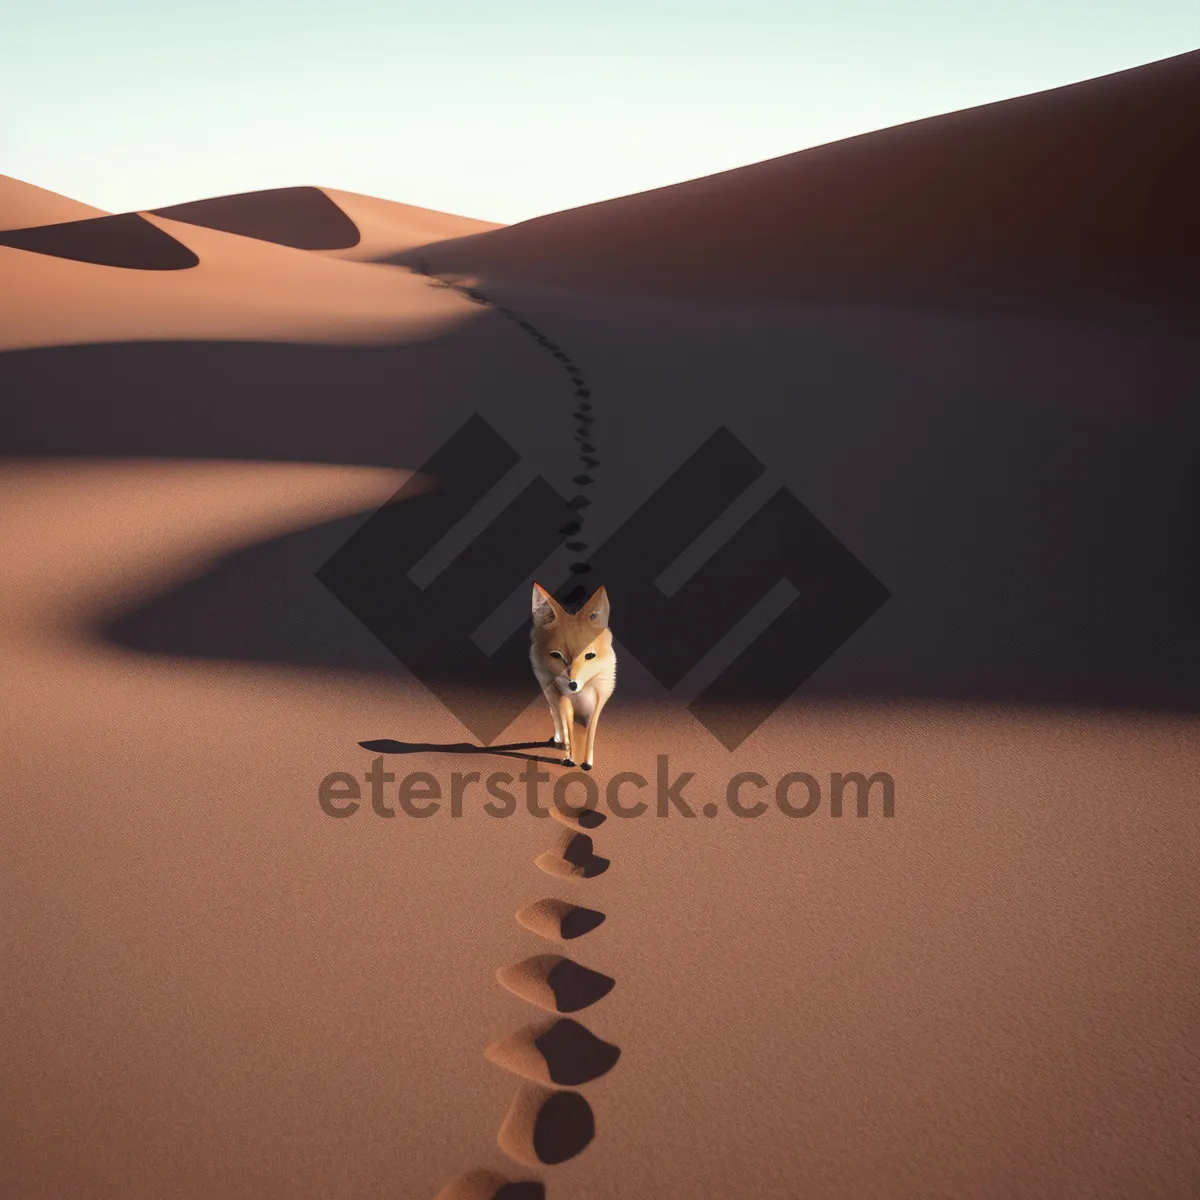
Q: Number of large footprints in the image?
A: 7